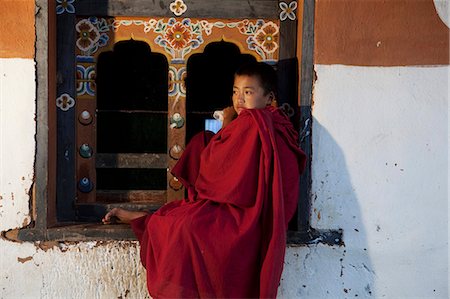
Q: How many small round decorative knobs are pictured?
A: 6